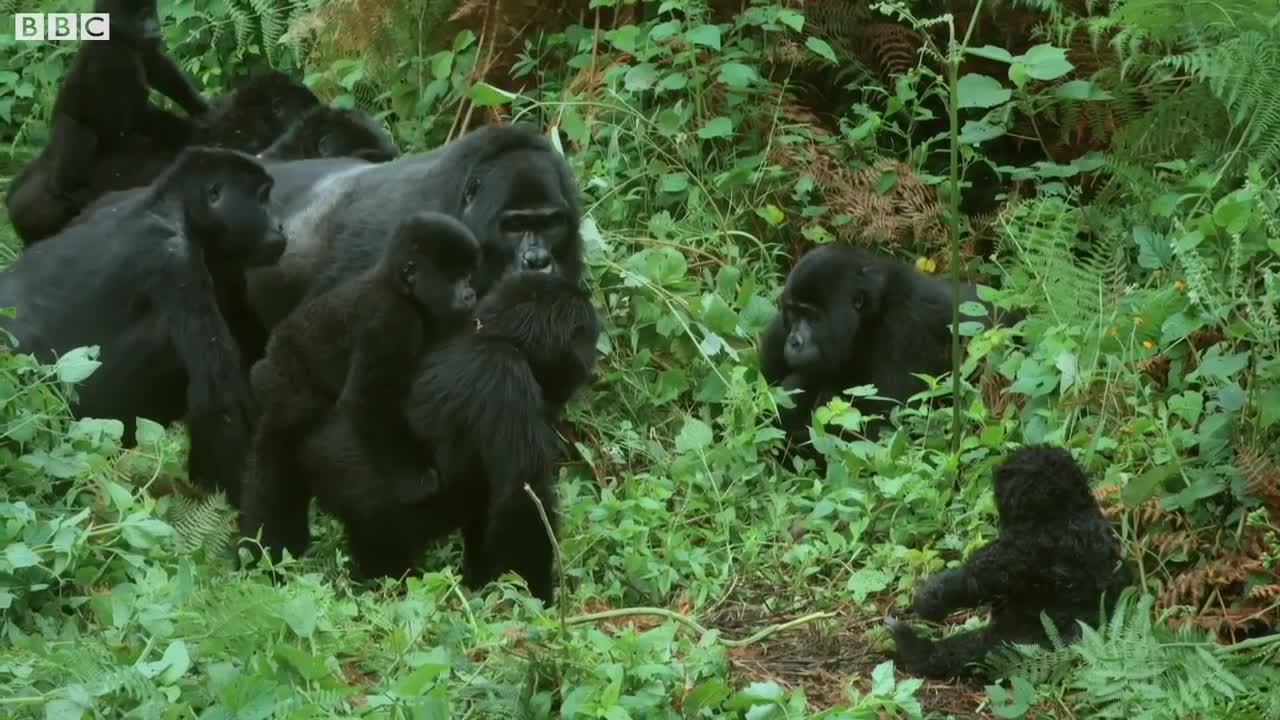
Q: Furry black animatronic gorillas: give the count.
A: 1